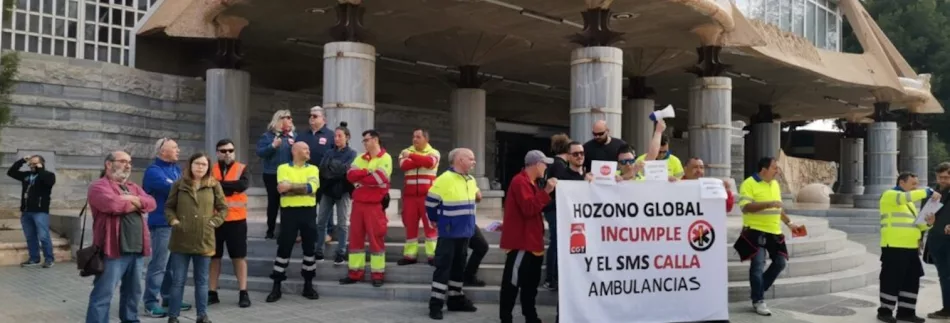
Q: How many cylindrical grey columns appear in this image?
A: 10